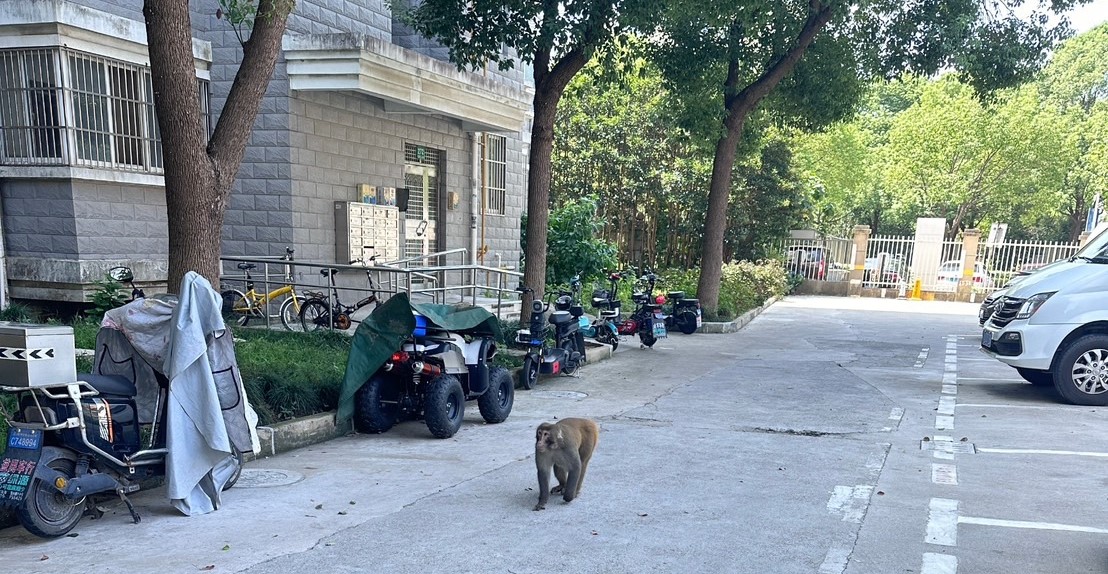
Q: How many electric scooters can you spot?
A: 5